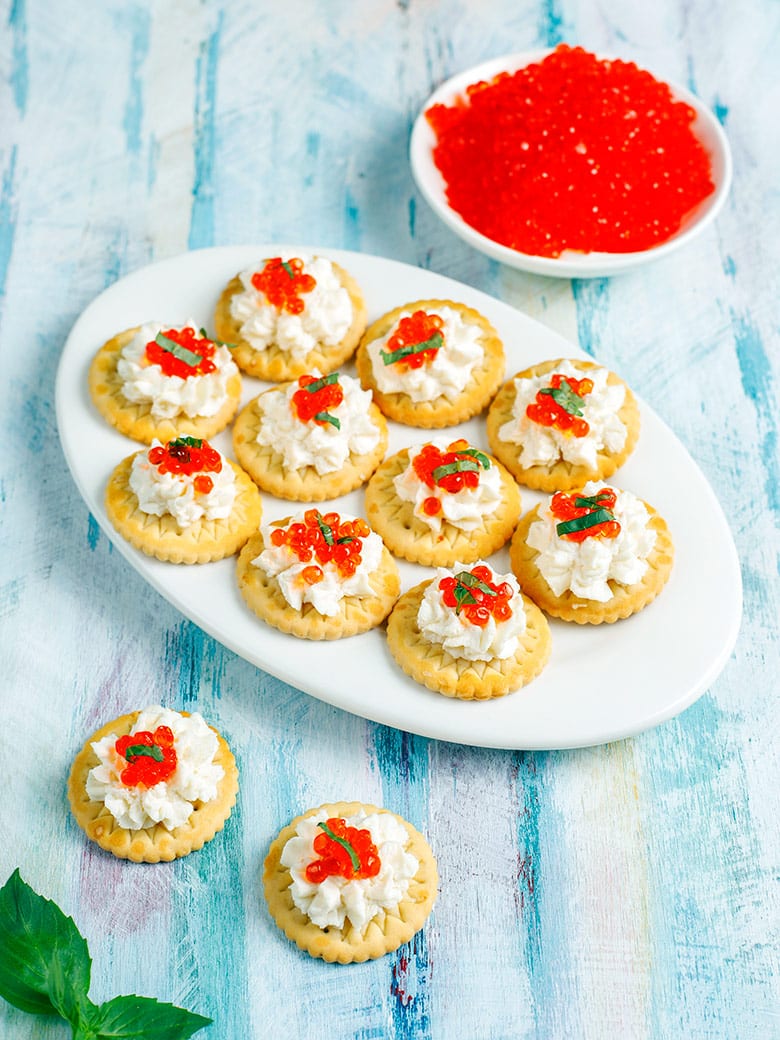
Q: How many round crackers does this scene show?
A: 12